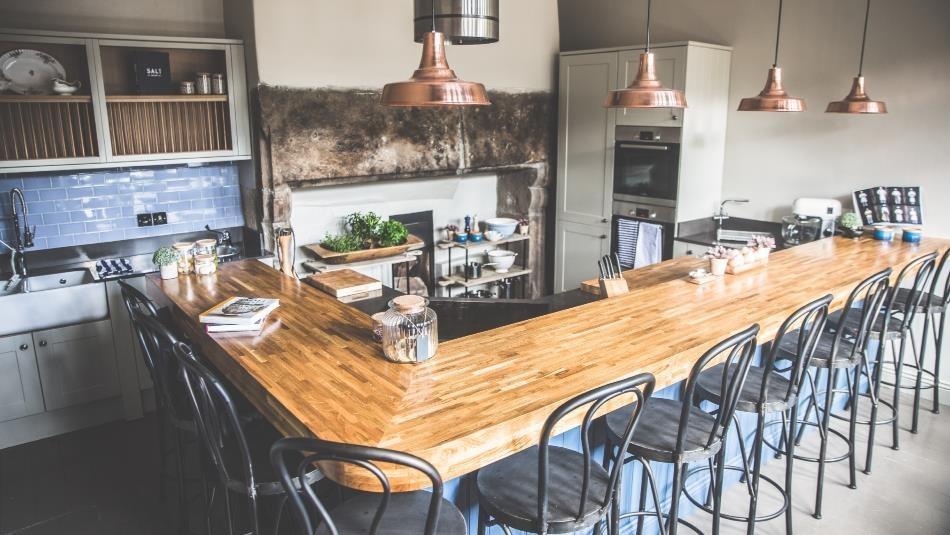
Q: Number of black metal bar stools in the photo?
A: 10